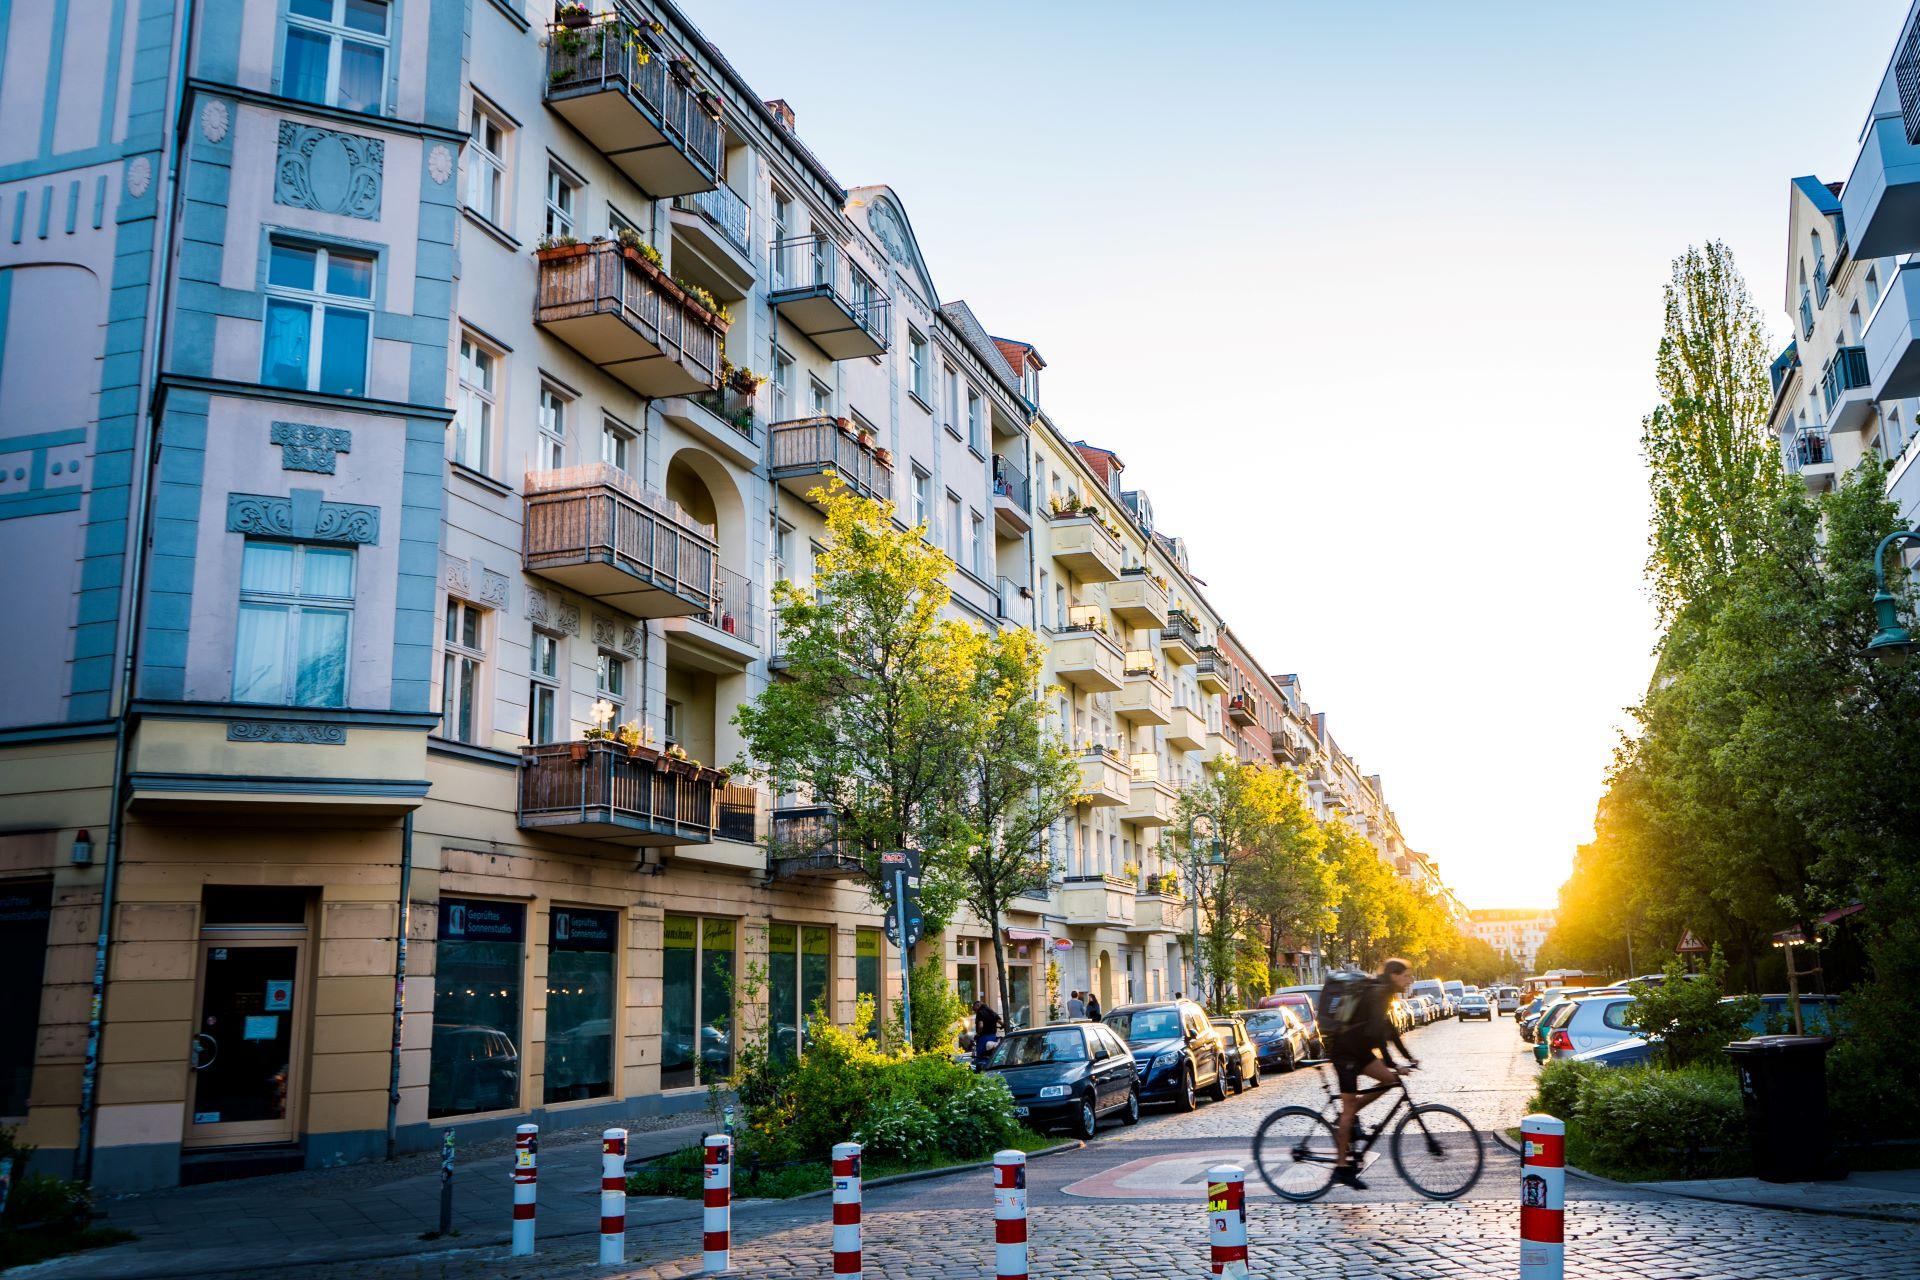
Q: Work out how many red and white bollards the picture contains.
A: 7